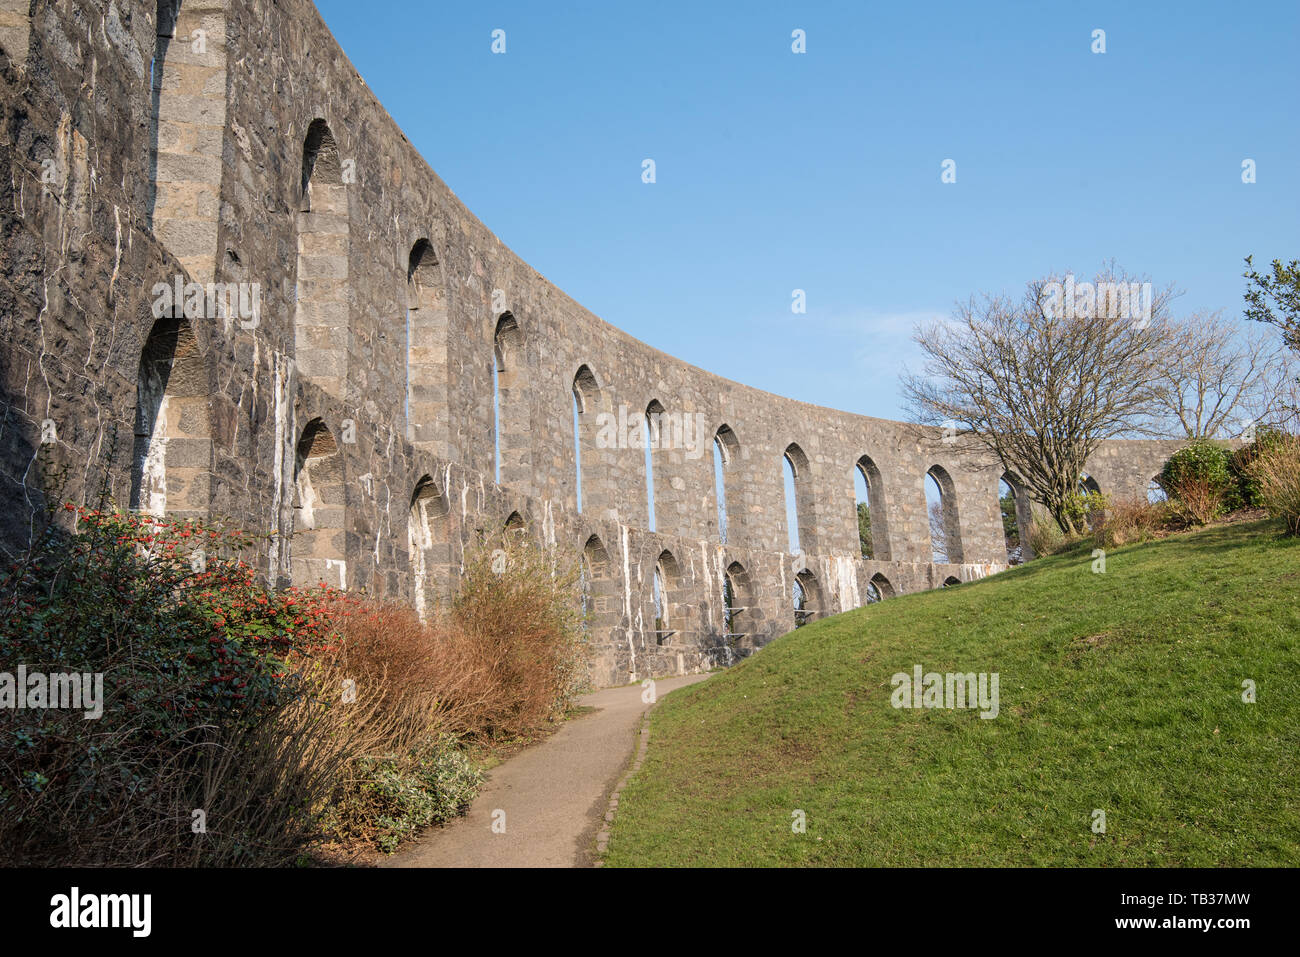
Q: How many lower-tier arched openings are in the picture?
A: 10